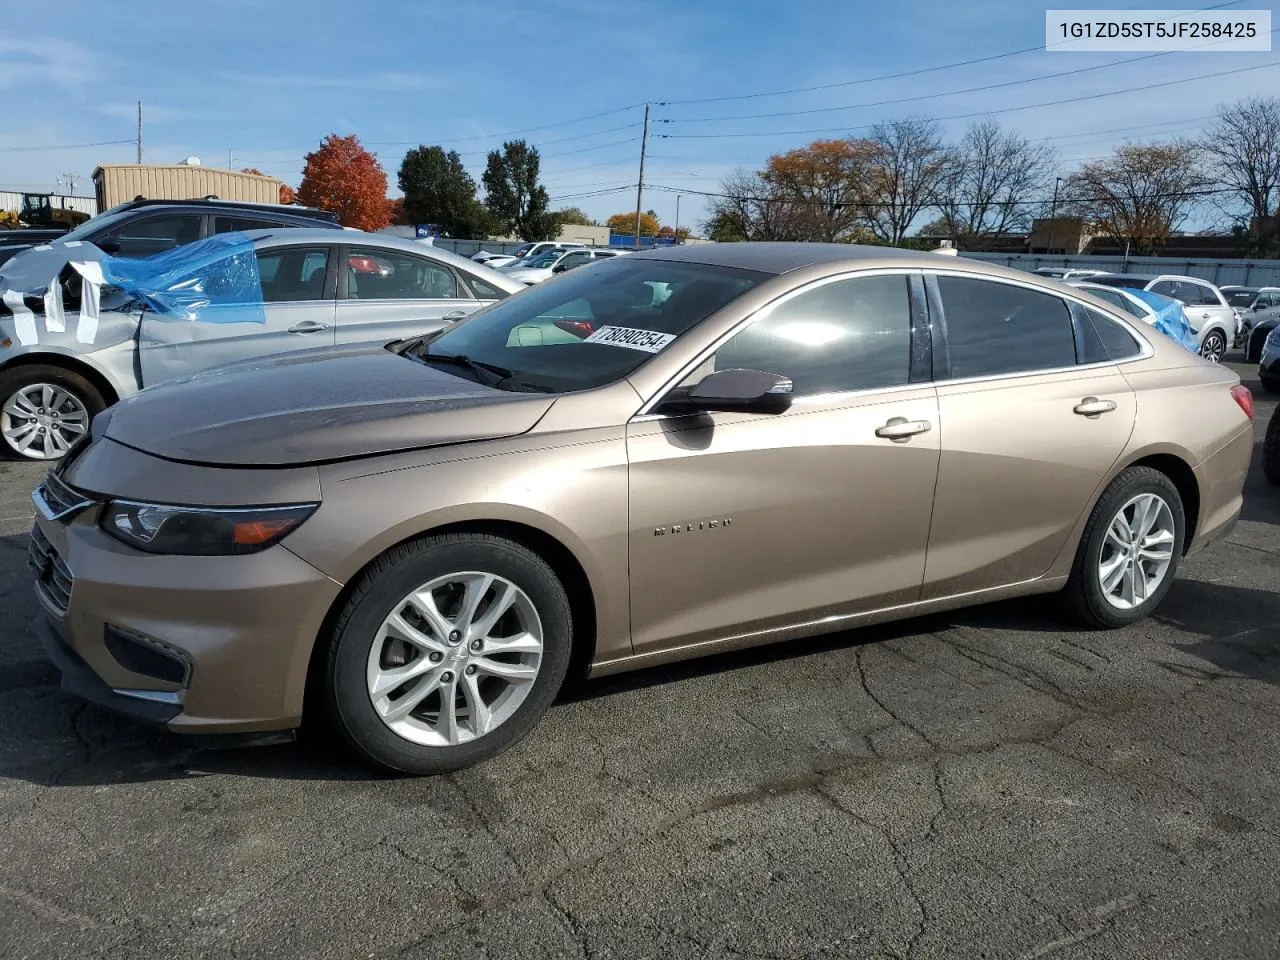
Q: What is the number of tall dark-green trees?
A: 2